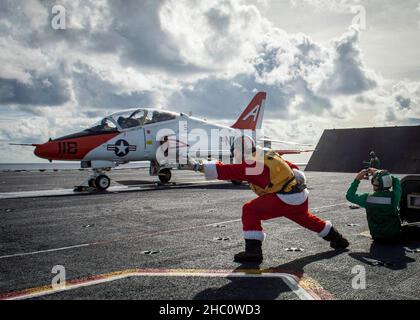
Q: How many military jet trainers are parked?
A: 1